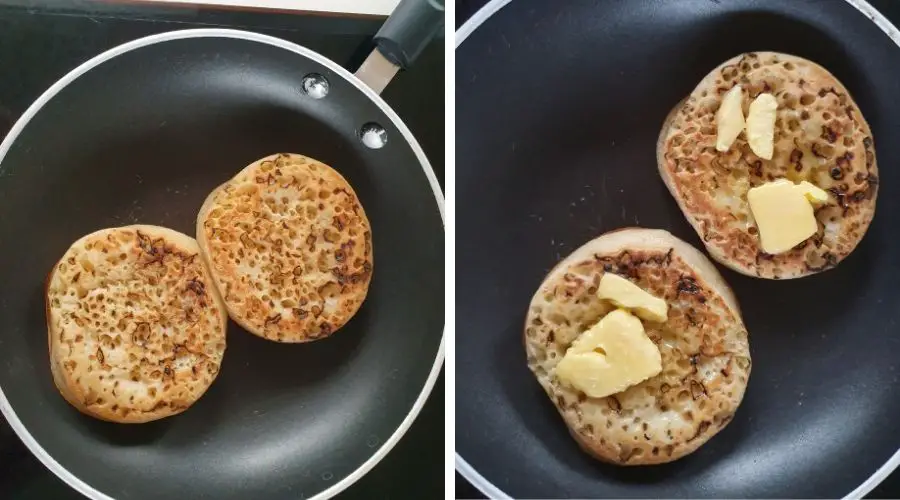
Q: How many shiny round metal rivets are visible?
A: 2